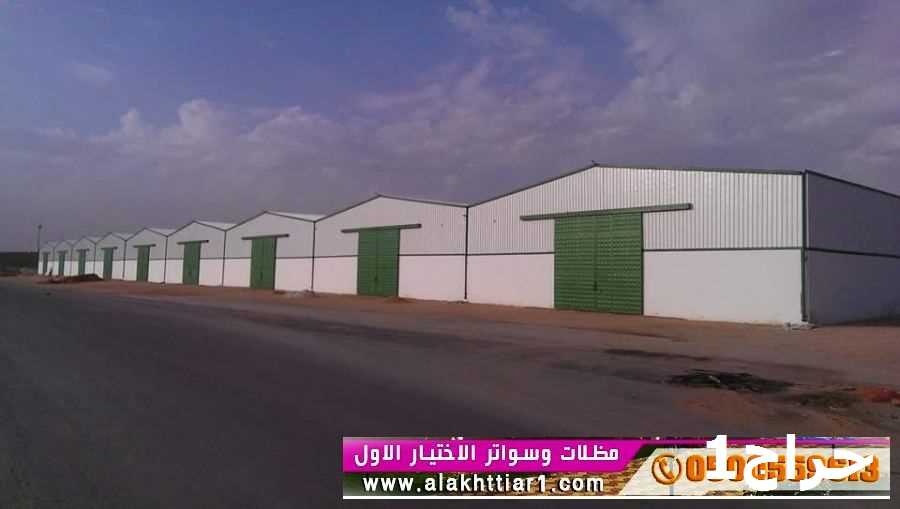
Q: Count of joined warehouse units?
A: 9